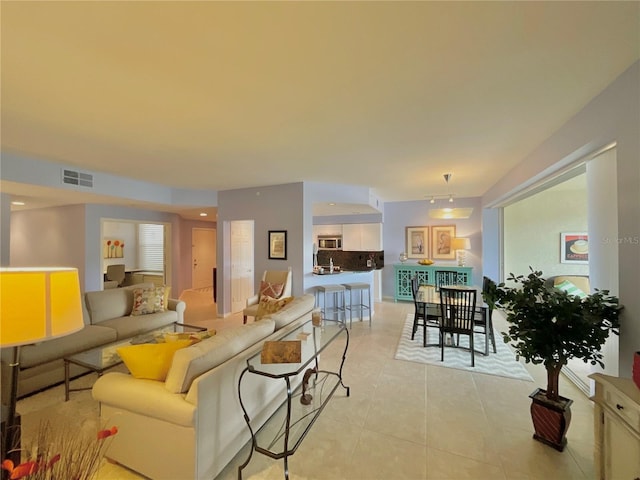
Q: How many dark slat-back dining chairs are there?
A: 4